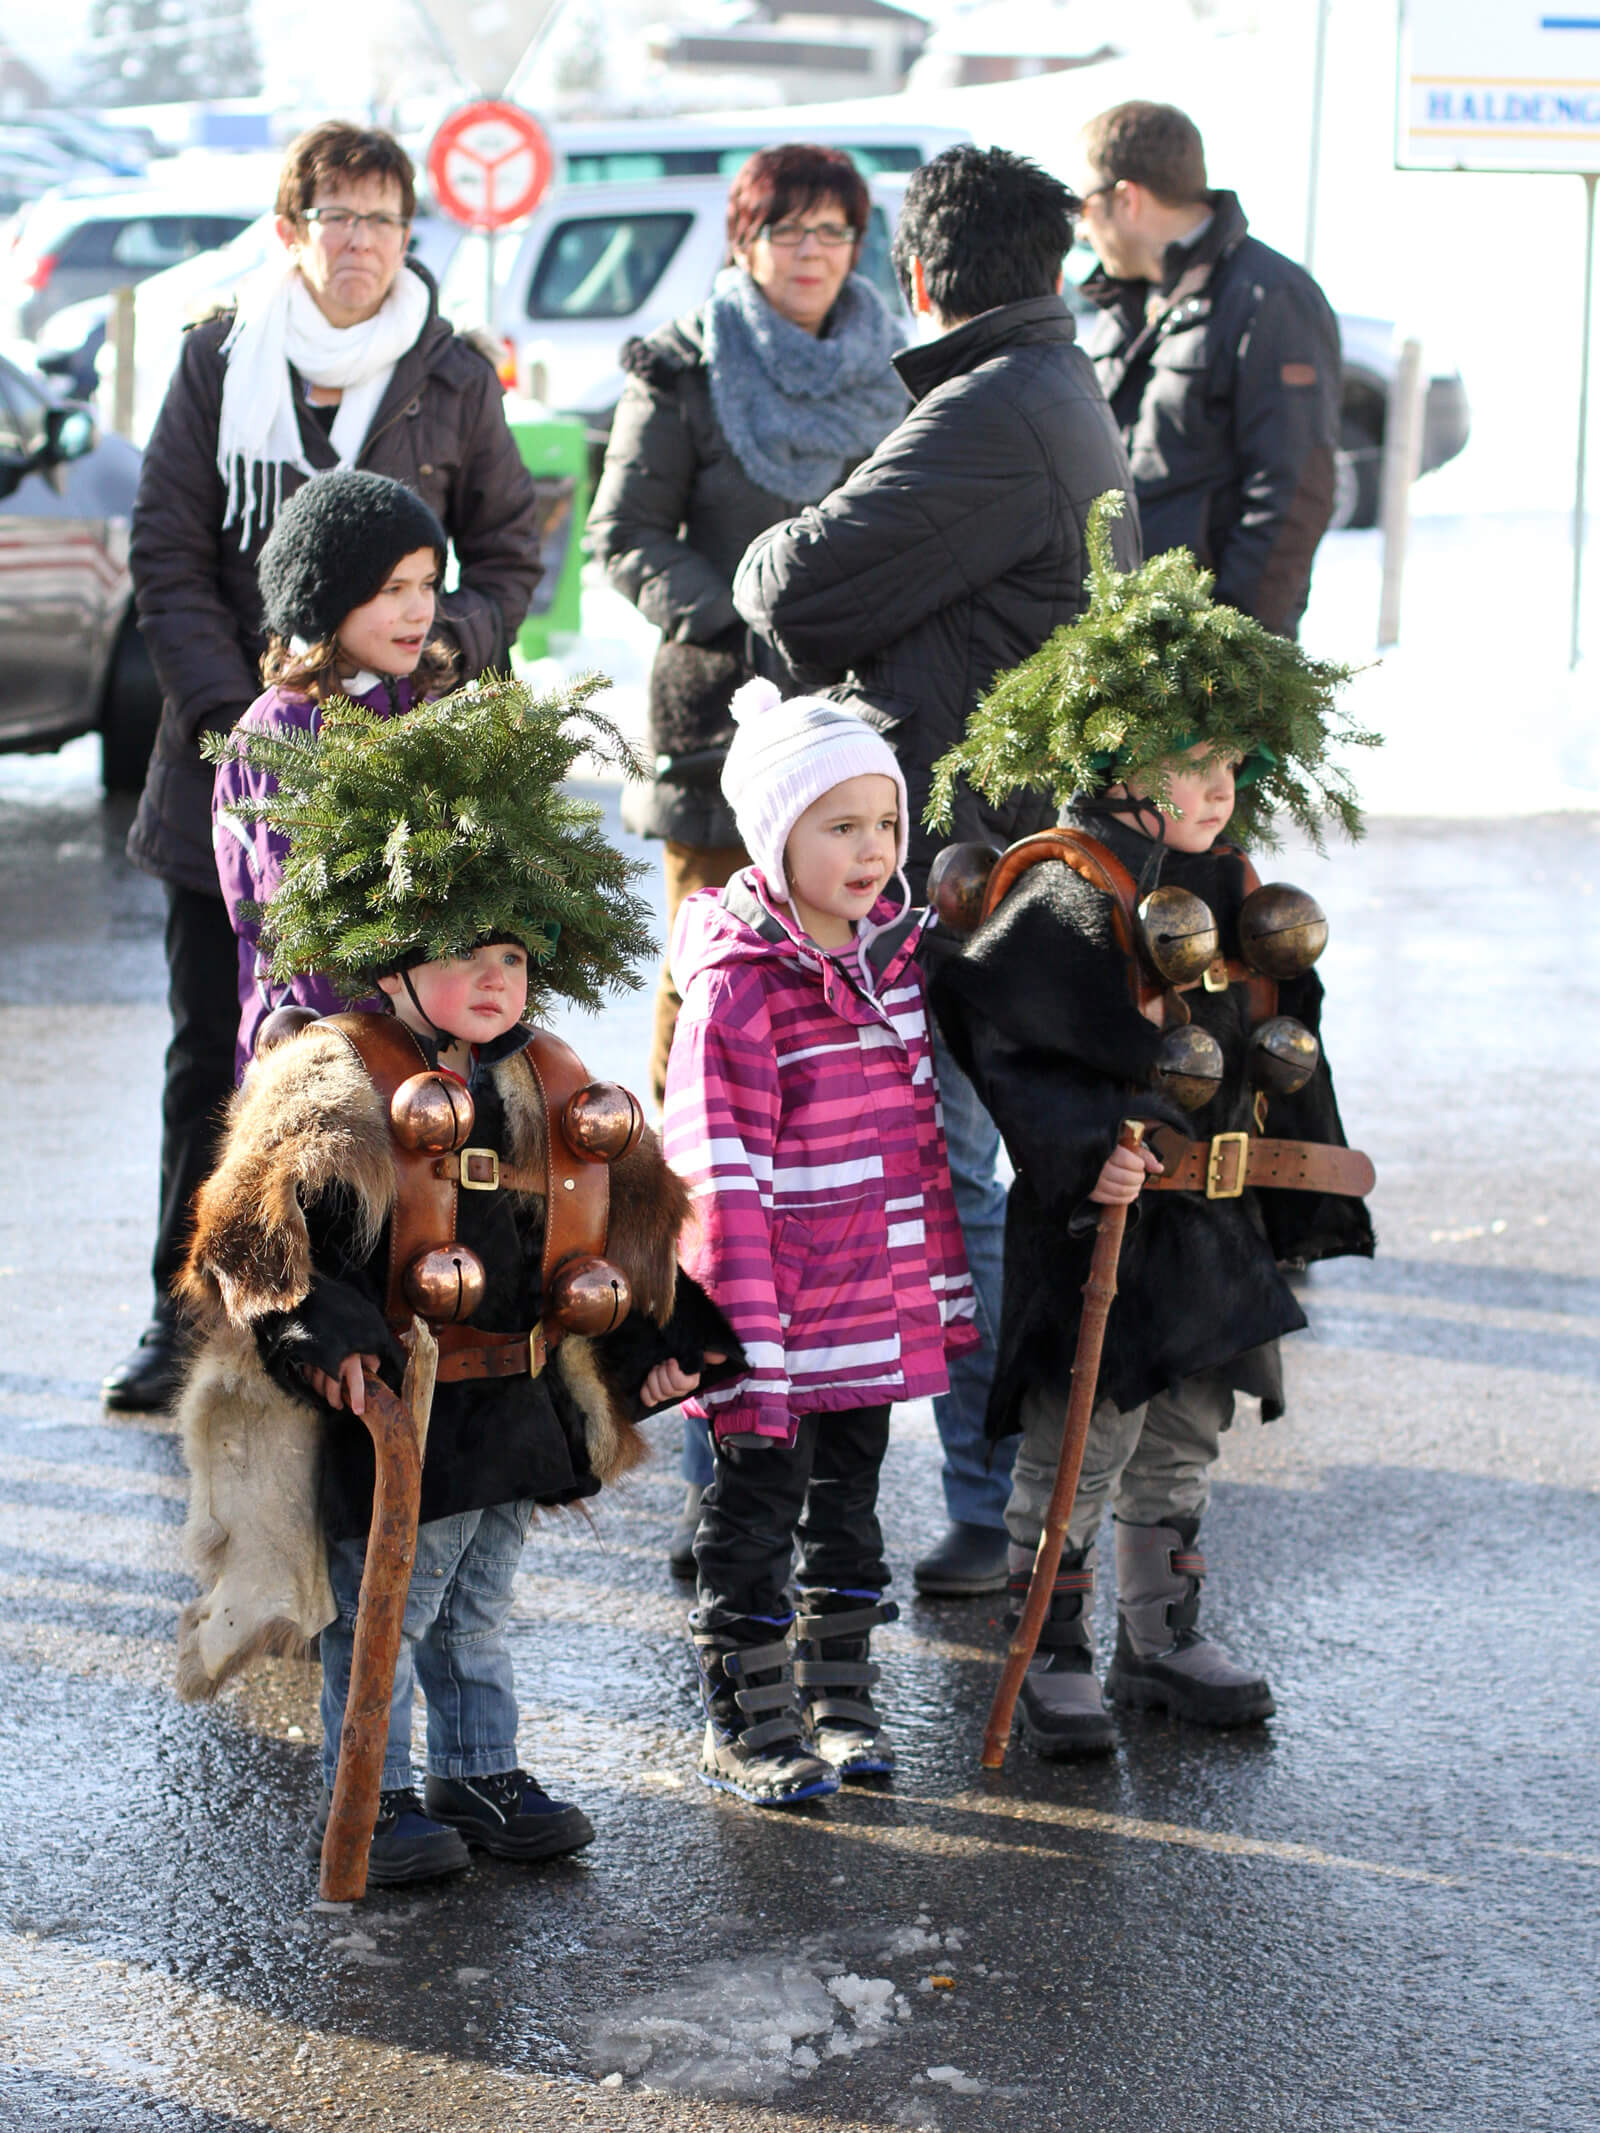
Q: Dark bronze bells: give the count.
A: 5